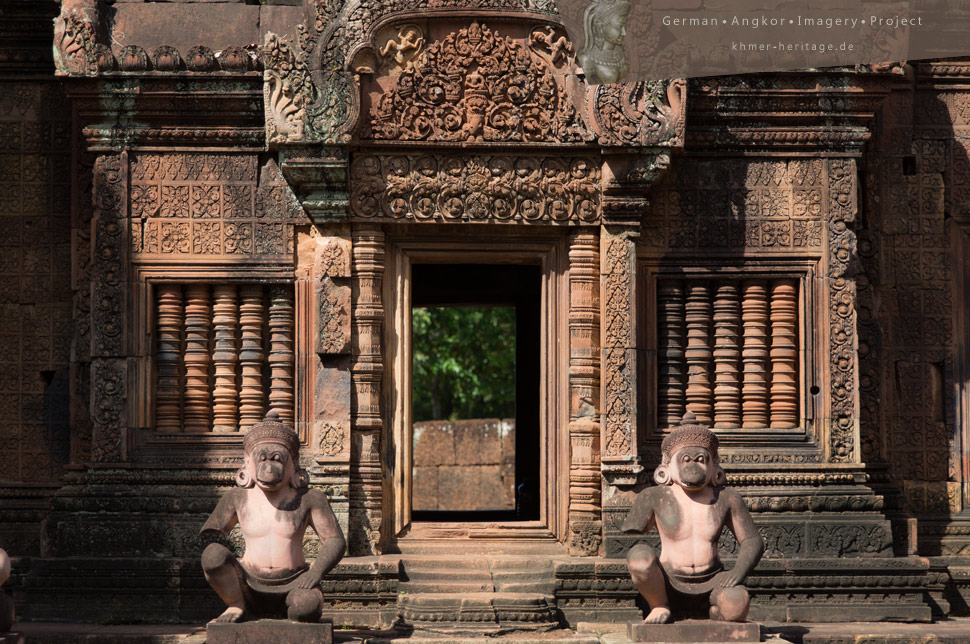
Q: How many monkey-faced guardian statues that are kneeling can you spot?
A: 2